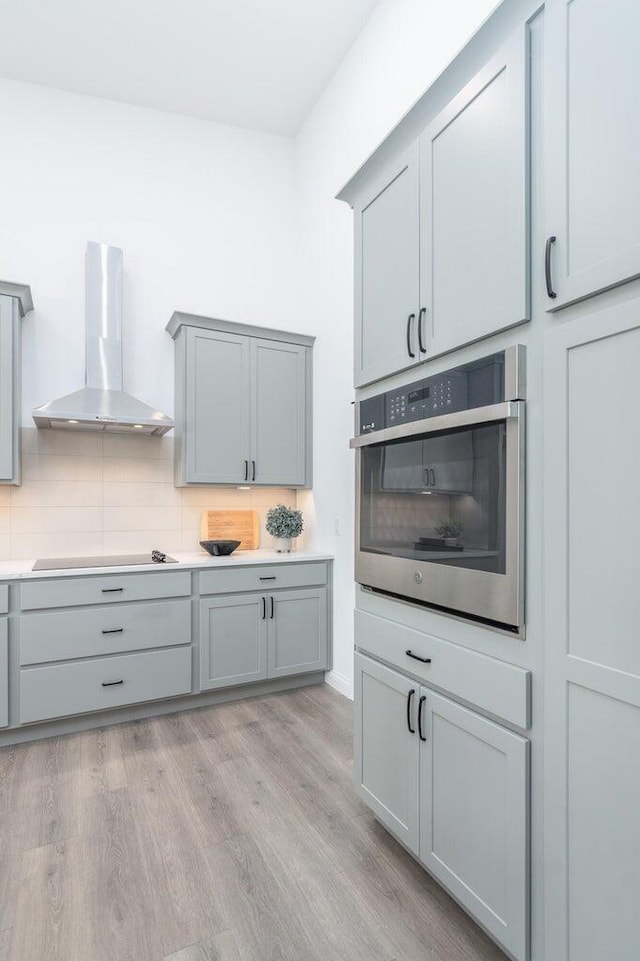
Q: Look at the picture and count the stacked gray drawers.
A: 3